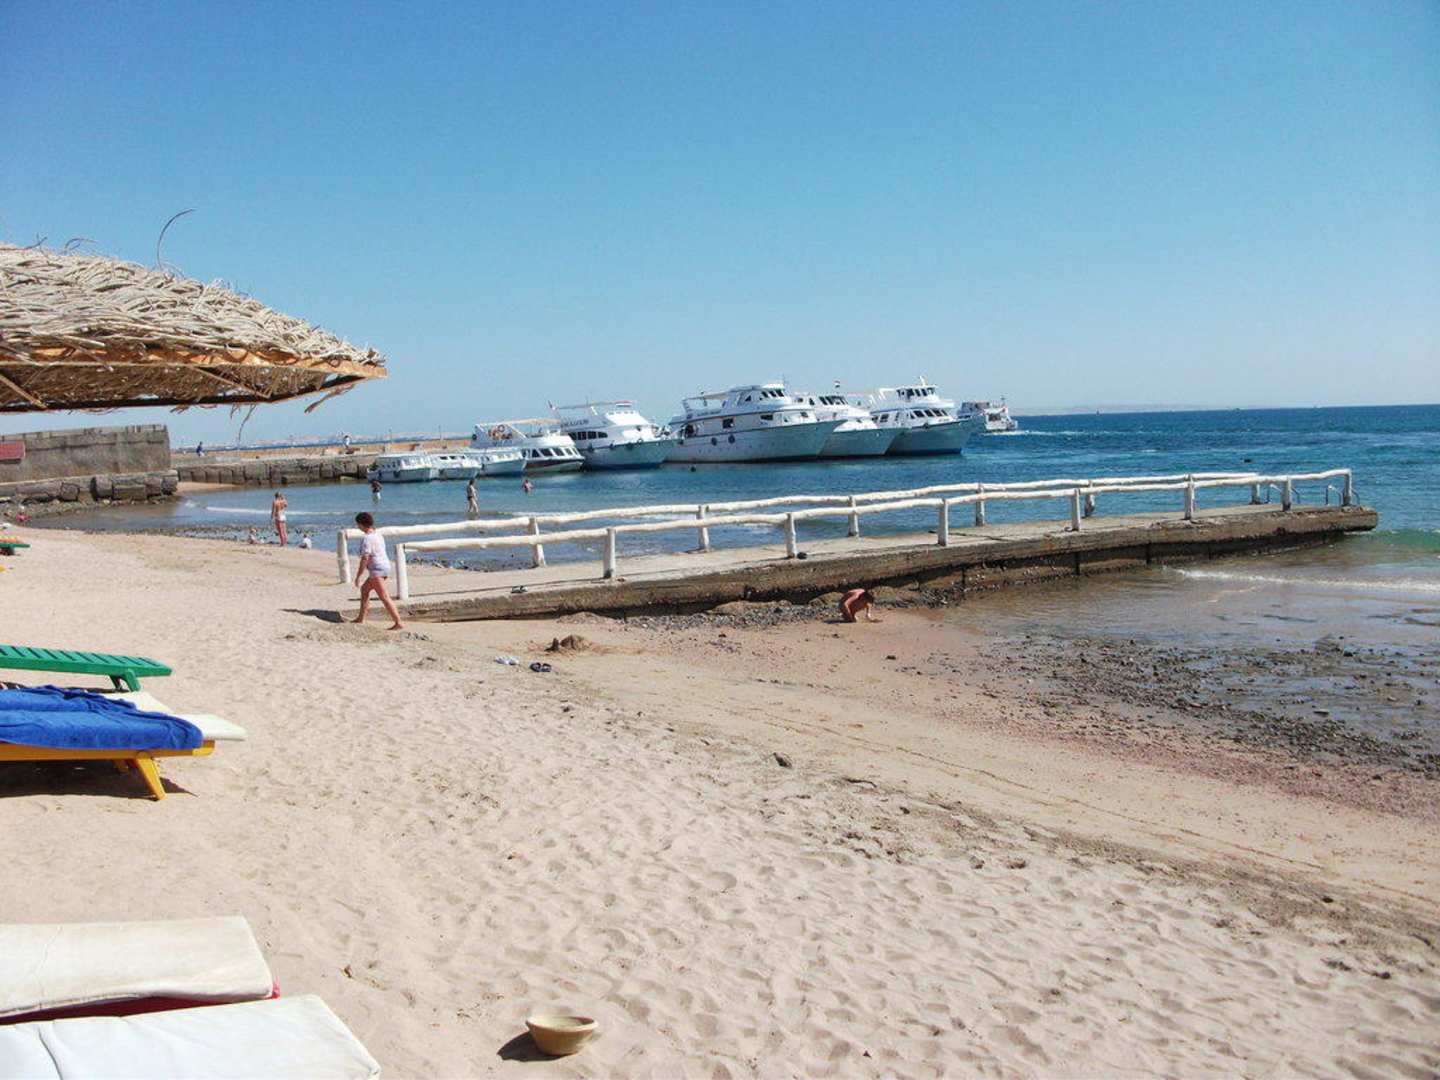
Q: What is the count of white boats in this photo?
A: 9